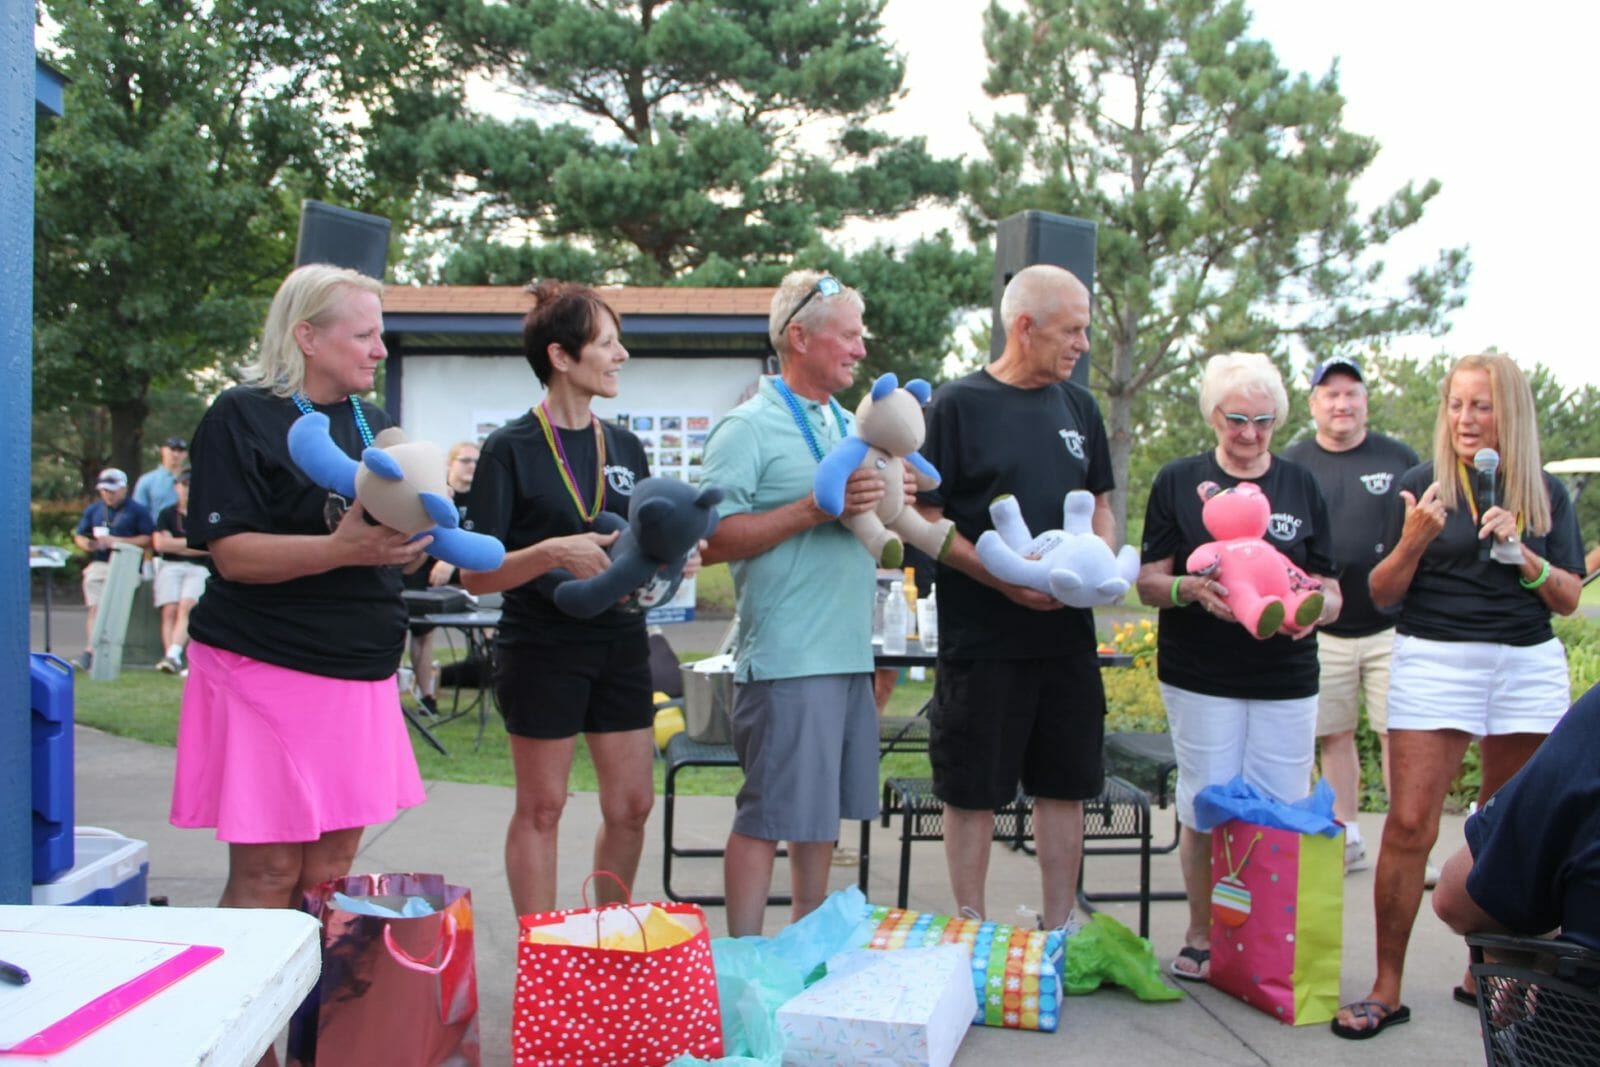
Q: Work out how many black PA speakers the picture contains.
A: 2